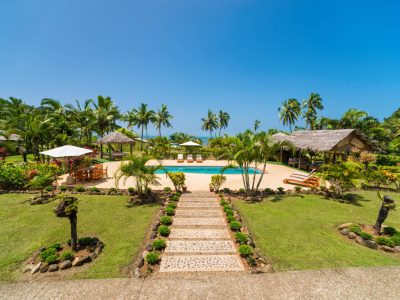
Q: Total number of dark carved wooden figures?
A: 2